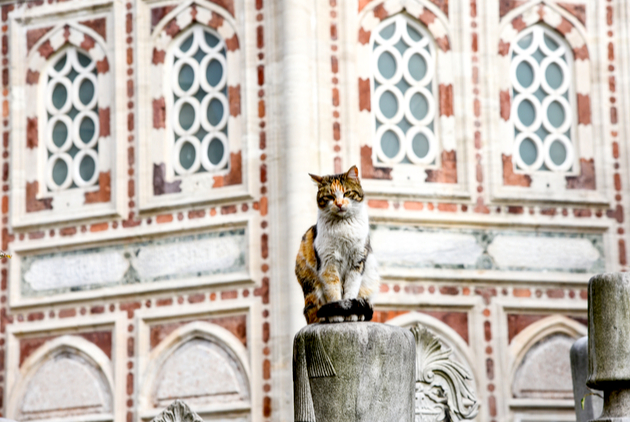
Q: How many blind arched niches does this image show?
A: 4